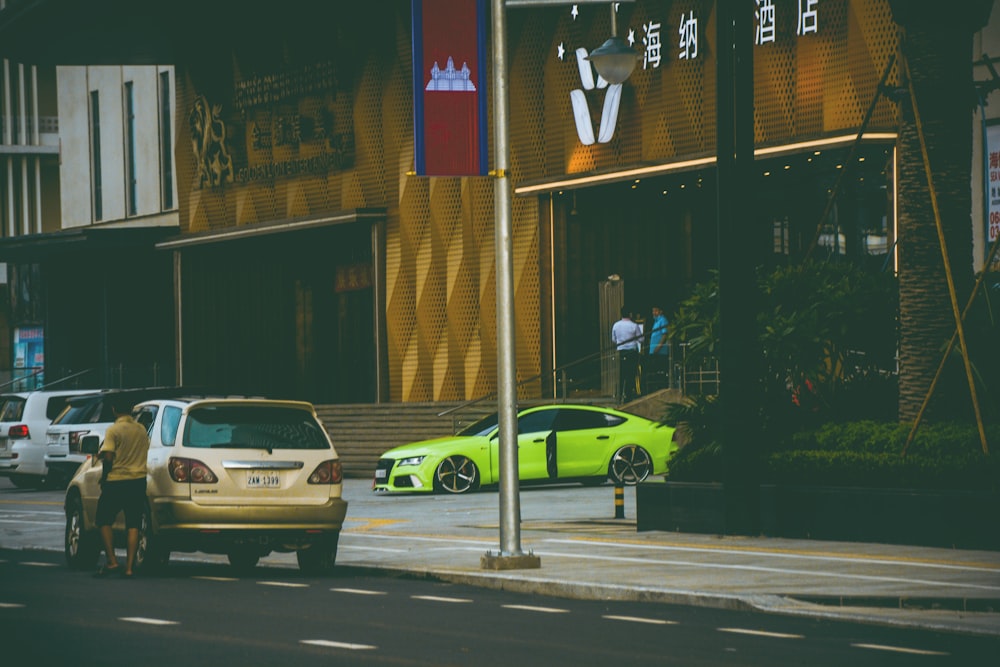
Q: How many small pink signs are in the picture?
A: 0